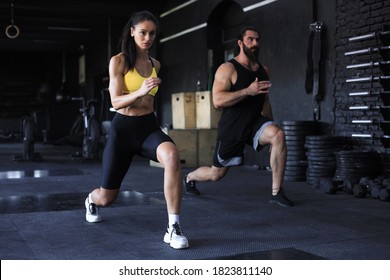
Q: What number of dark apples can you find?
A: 0